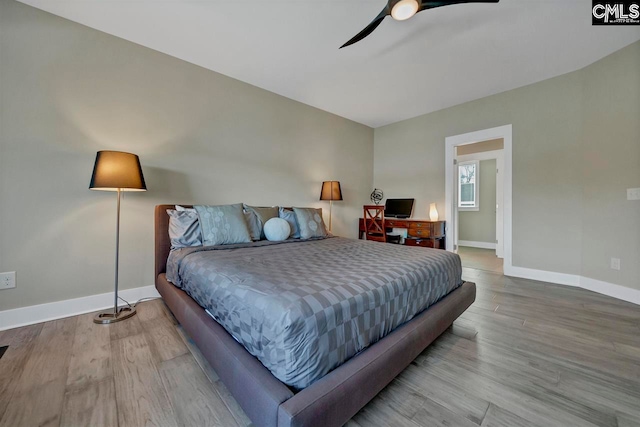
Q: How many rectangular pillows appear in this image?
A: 5